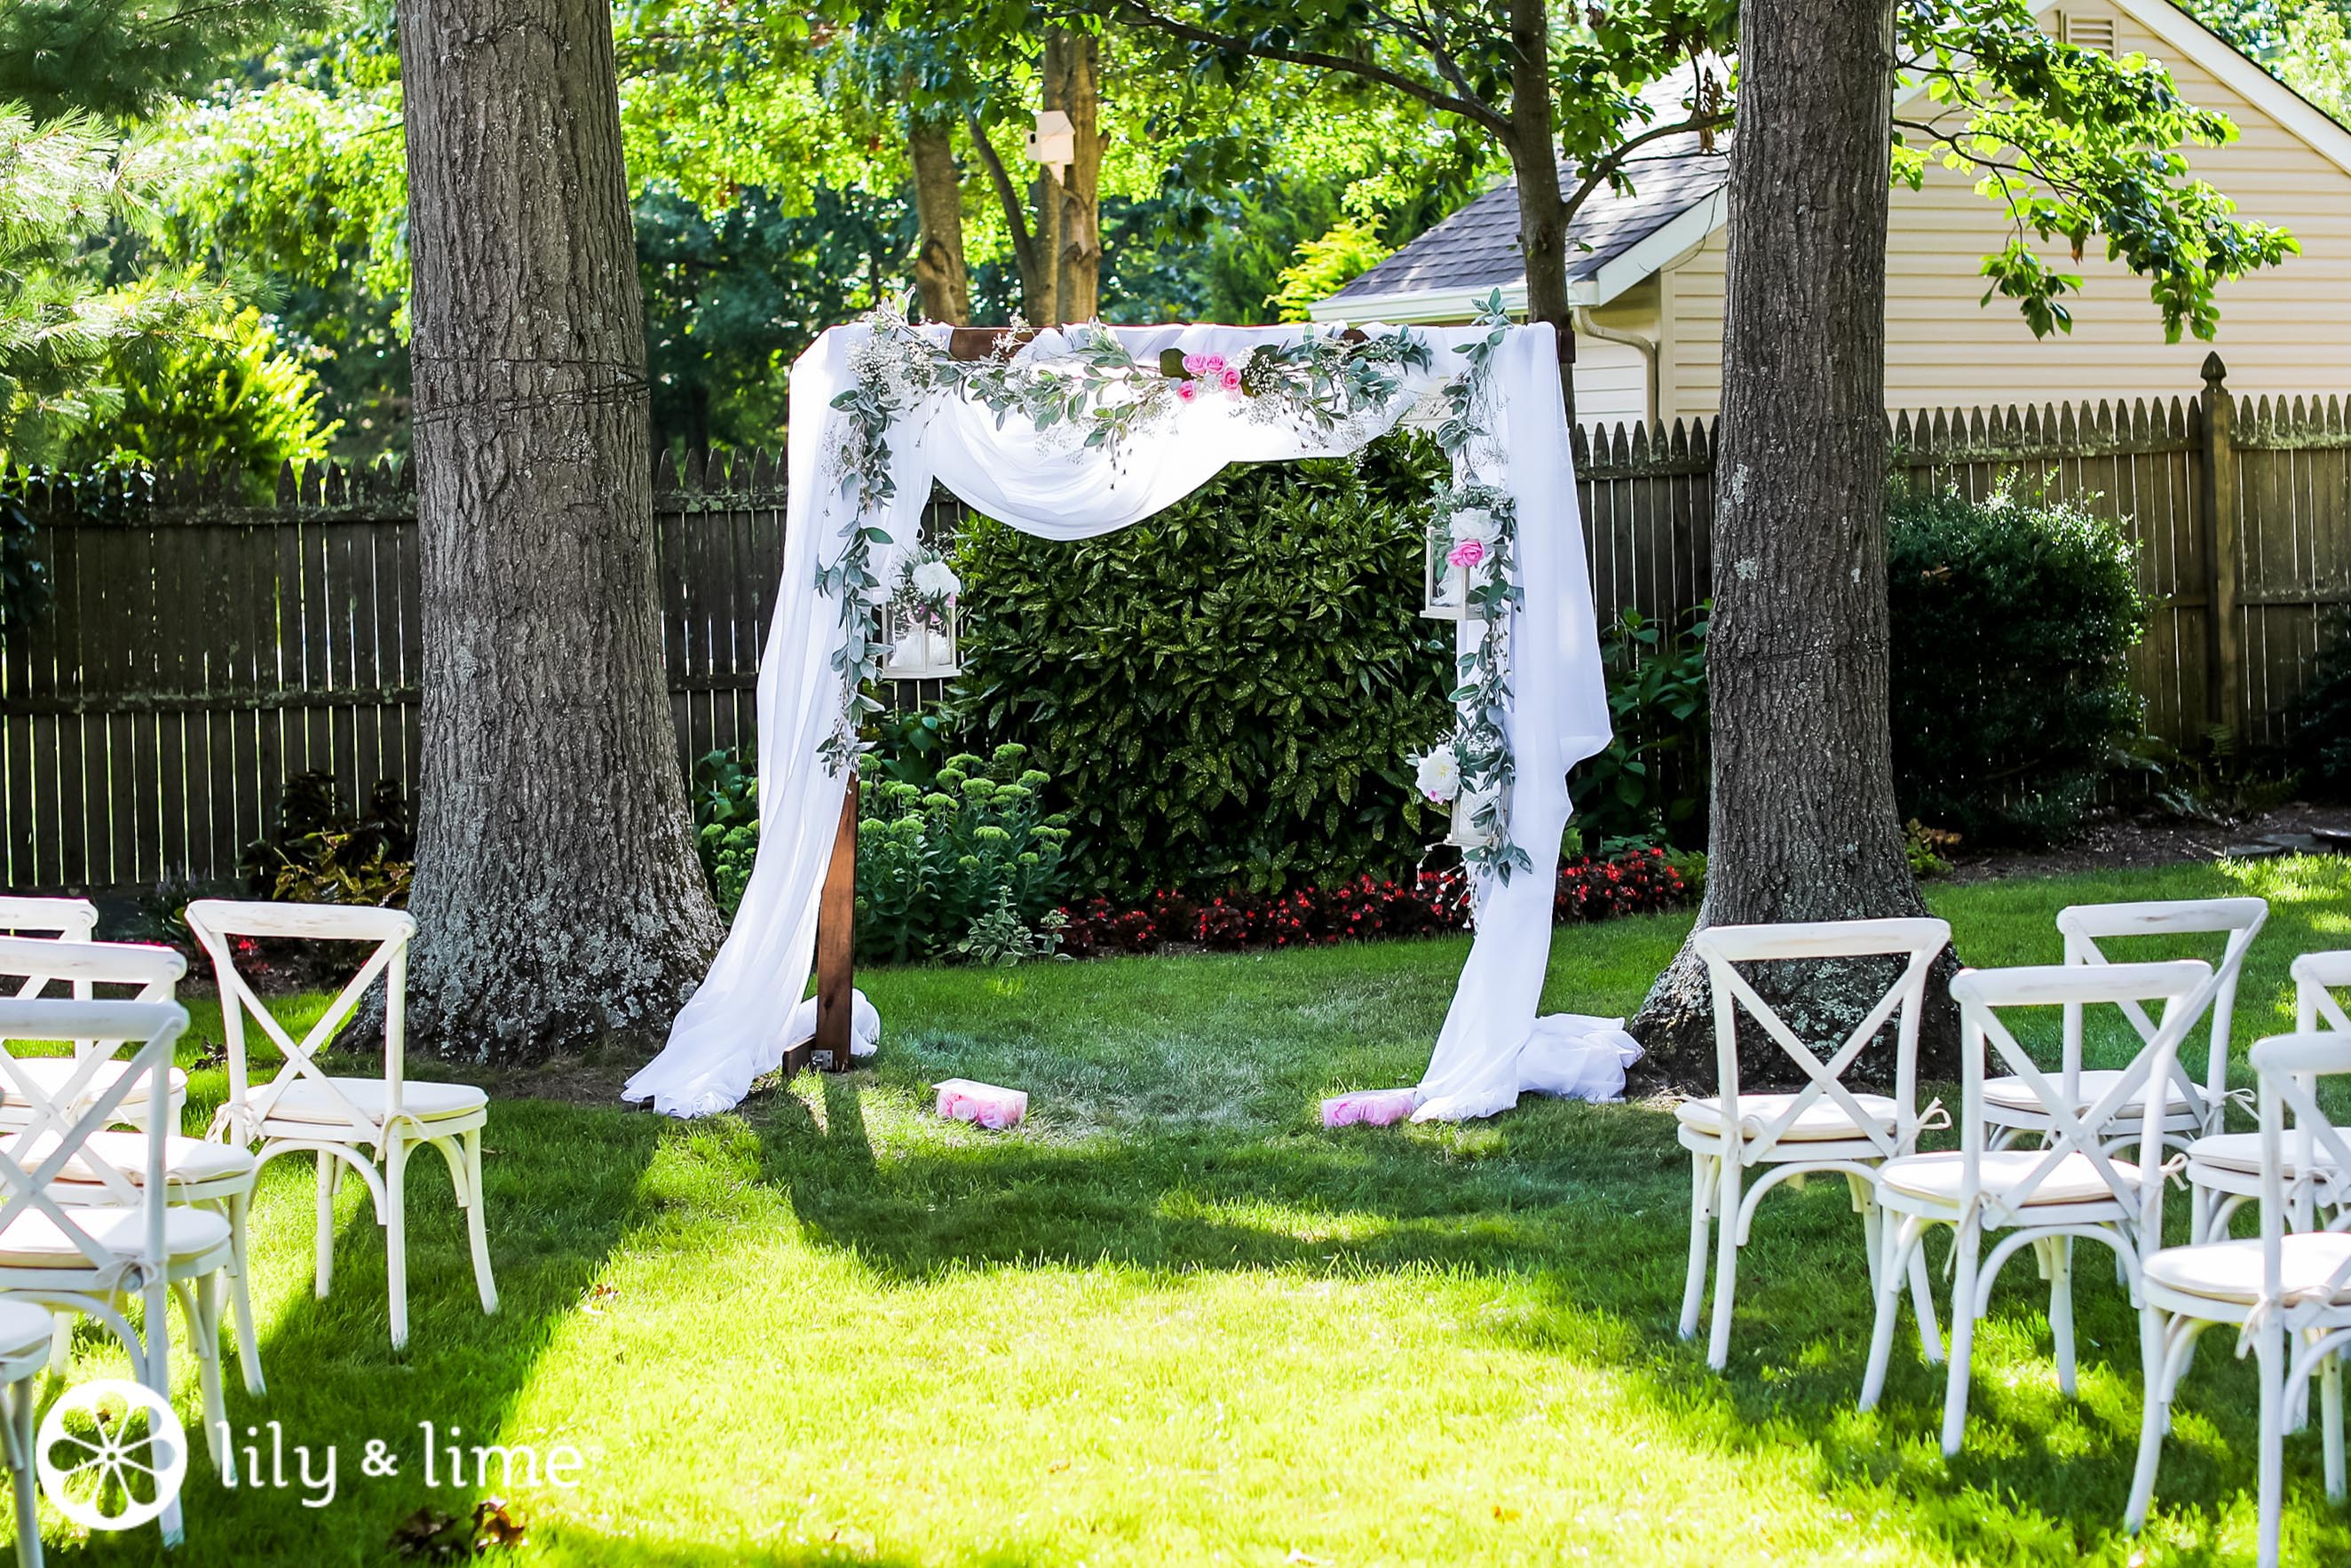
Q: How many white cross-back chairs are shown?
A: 10